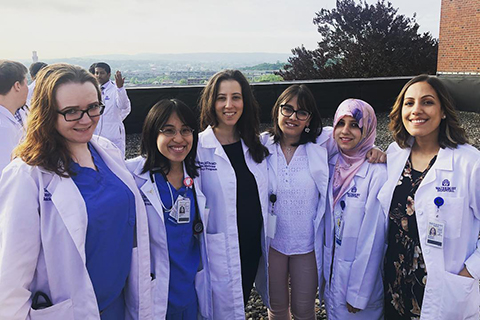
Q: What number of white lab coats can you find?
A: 9